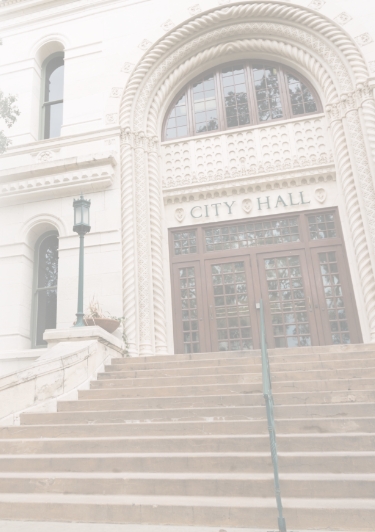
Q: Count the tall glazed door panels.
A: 4